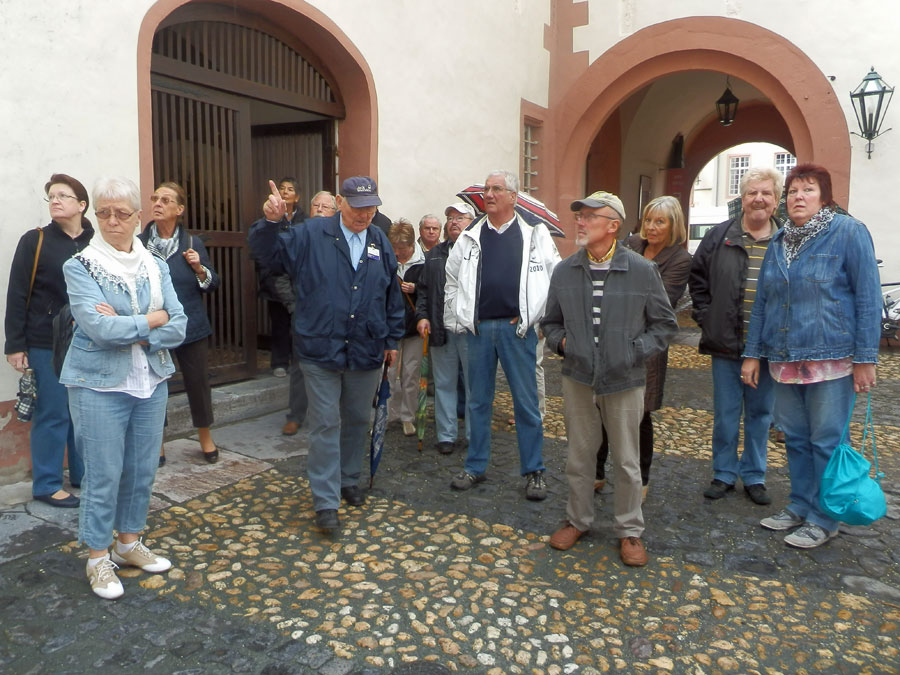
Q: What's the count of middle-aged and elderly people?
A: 14